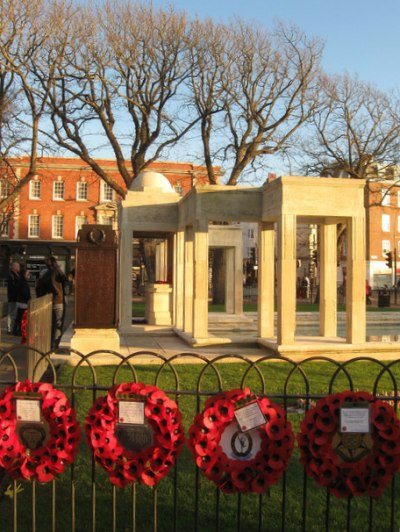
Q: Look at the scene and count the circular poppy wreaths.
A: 4